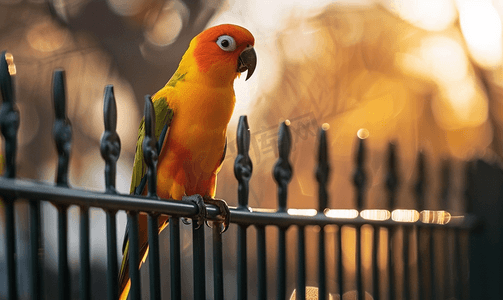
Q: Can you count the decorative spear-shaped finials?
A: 11